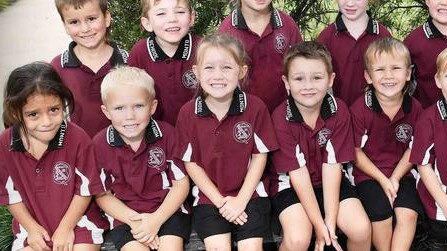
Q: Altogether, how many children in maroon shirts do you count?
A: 11